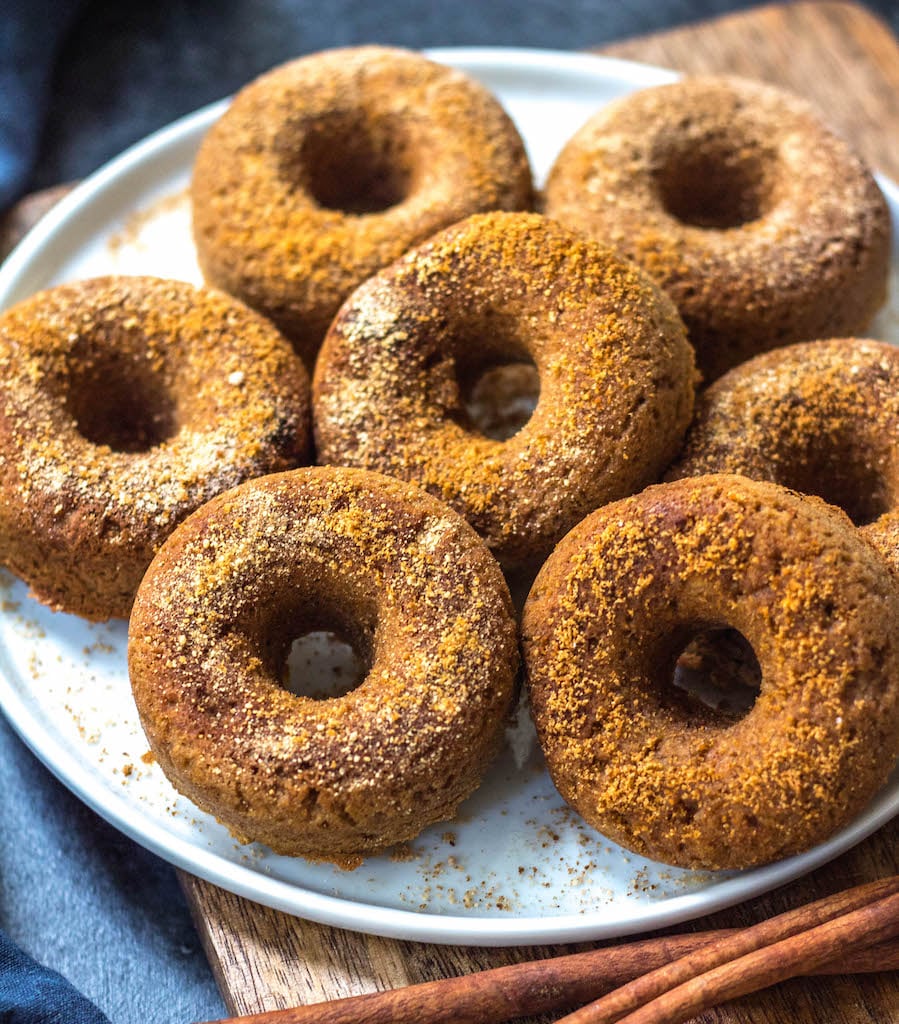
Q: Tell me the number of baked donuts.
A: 7